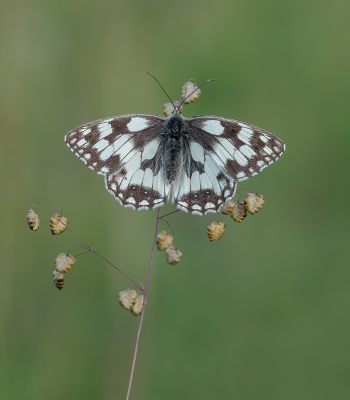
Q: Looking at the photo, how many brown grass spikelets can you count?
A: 14